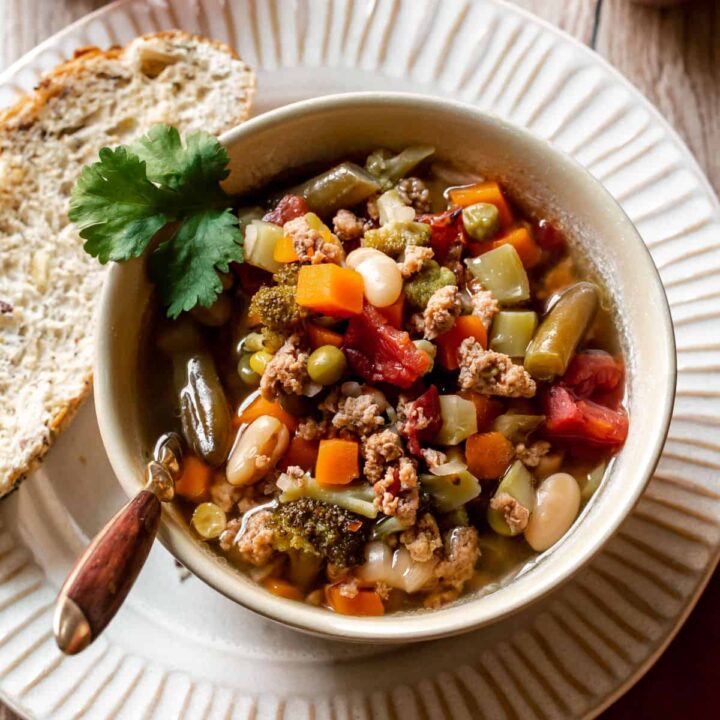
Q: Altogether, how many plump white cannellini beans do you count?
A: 3